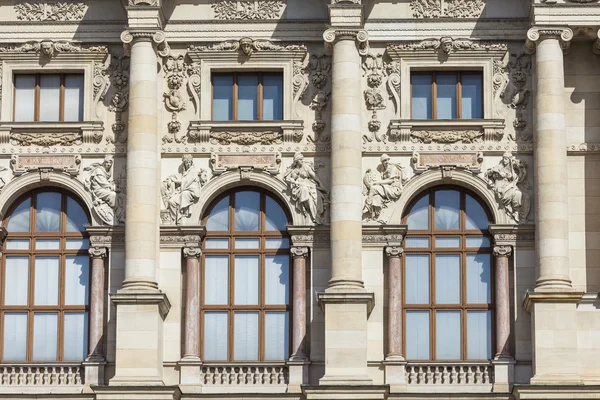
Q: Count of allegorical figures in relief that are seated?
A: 5